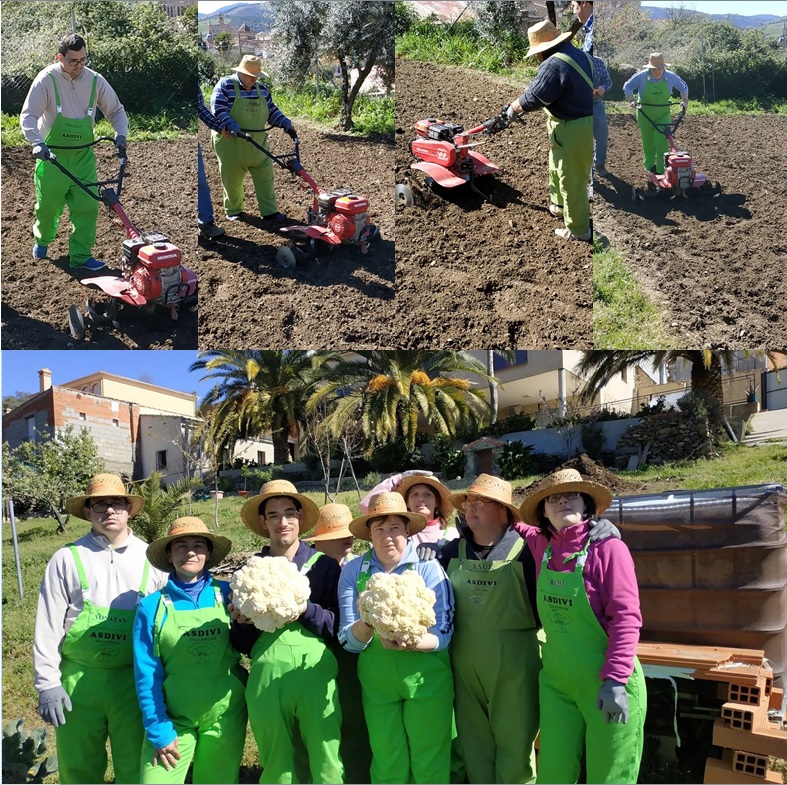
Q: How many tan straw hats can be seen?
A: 11